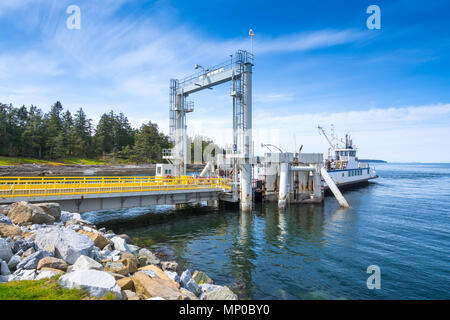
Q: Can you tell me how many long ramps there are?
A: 1